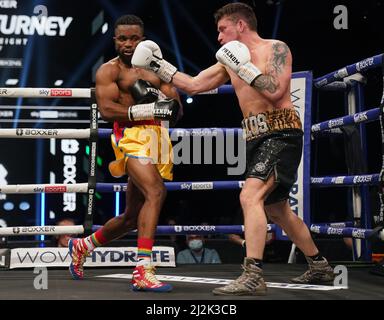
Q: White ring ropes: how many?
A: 4